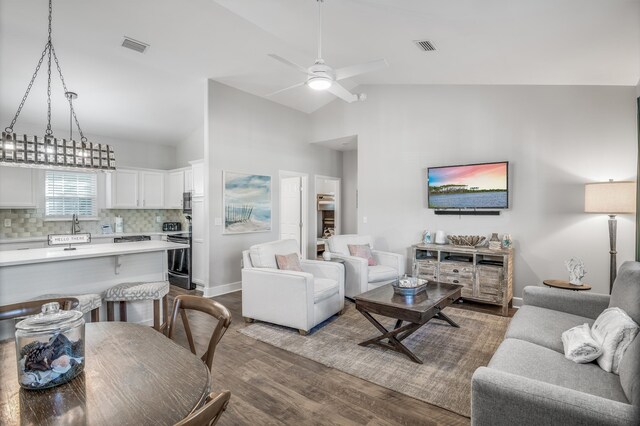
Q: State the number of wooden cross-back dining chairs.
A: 3